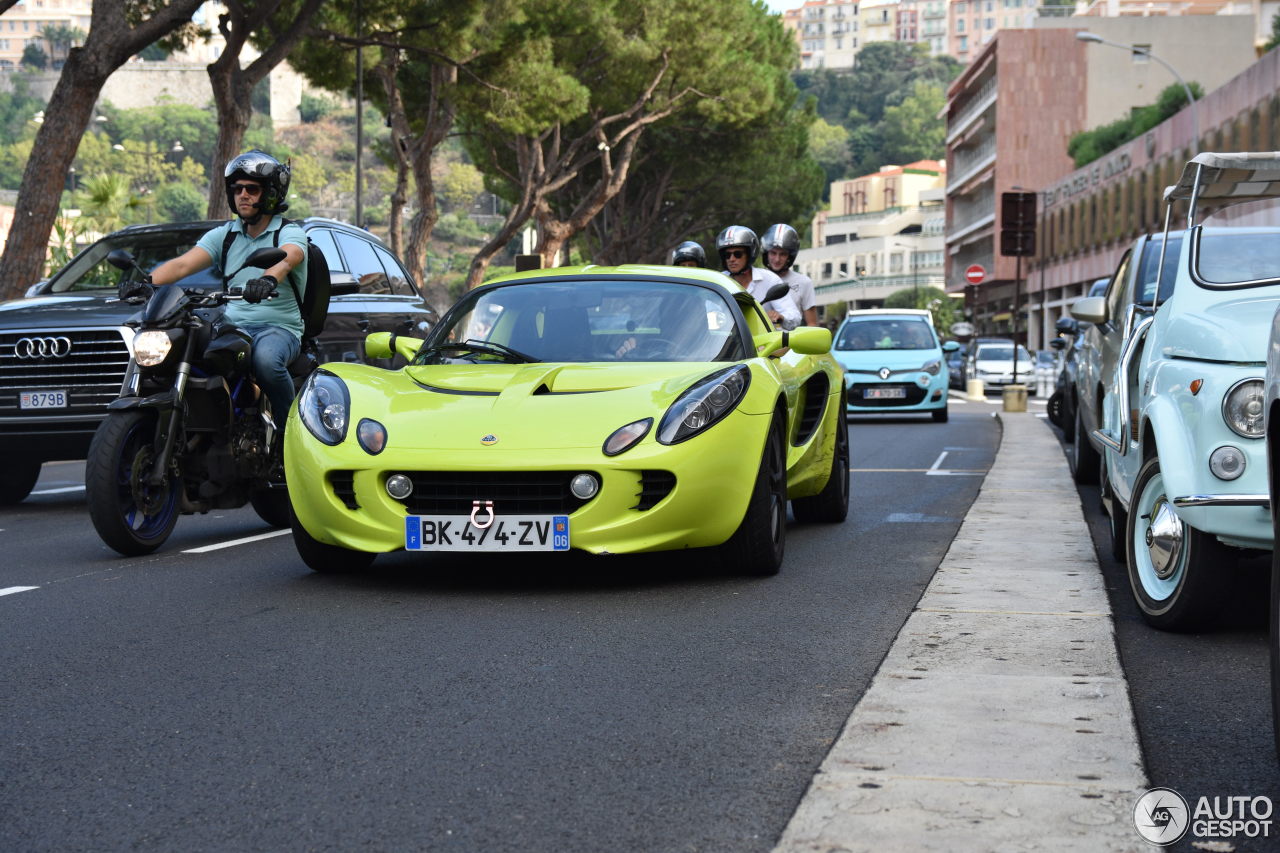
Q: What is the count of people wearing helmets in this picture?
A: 4